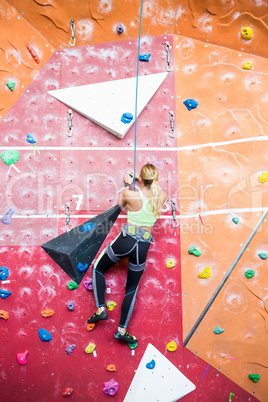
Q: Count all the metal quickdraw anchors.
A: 6